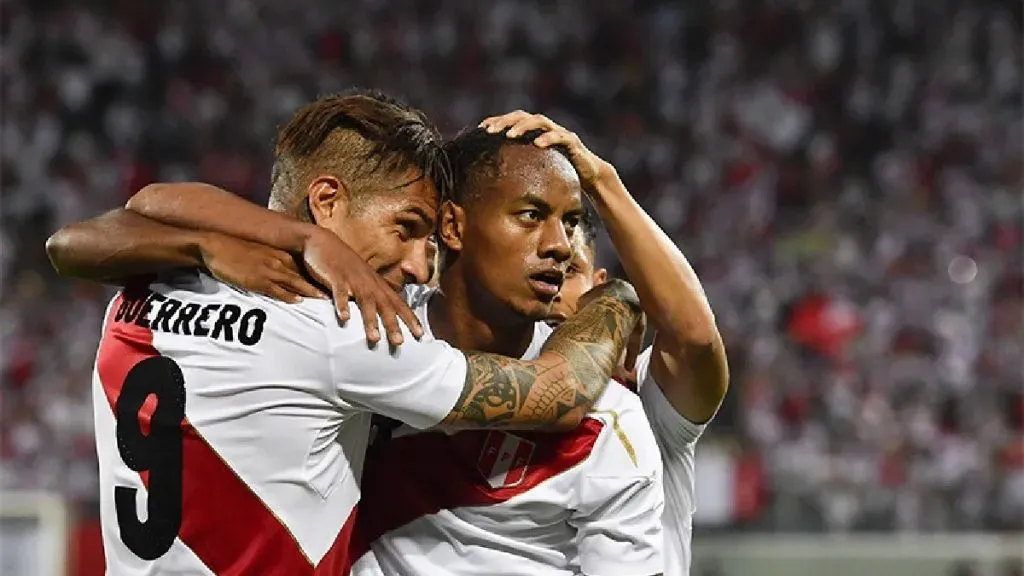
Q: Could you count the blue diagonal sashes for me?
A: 0